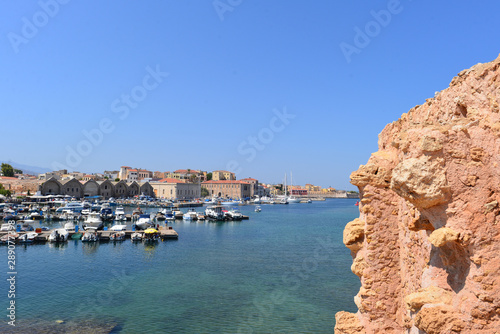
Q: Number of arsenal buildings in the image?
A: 7